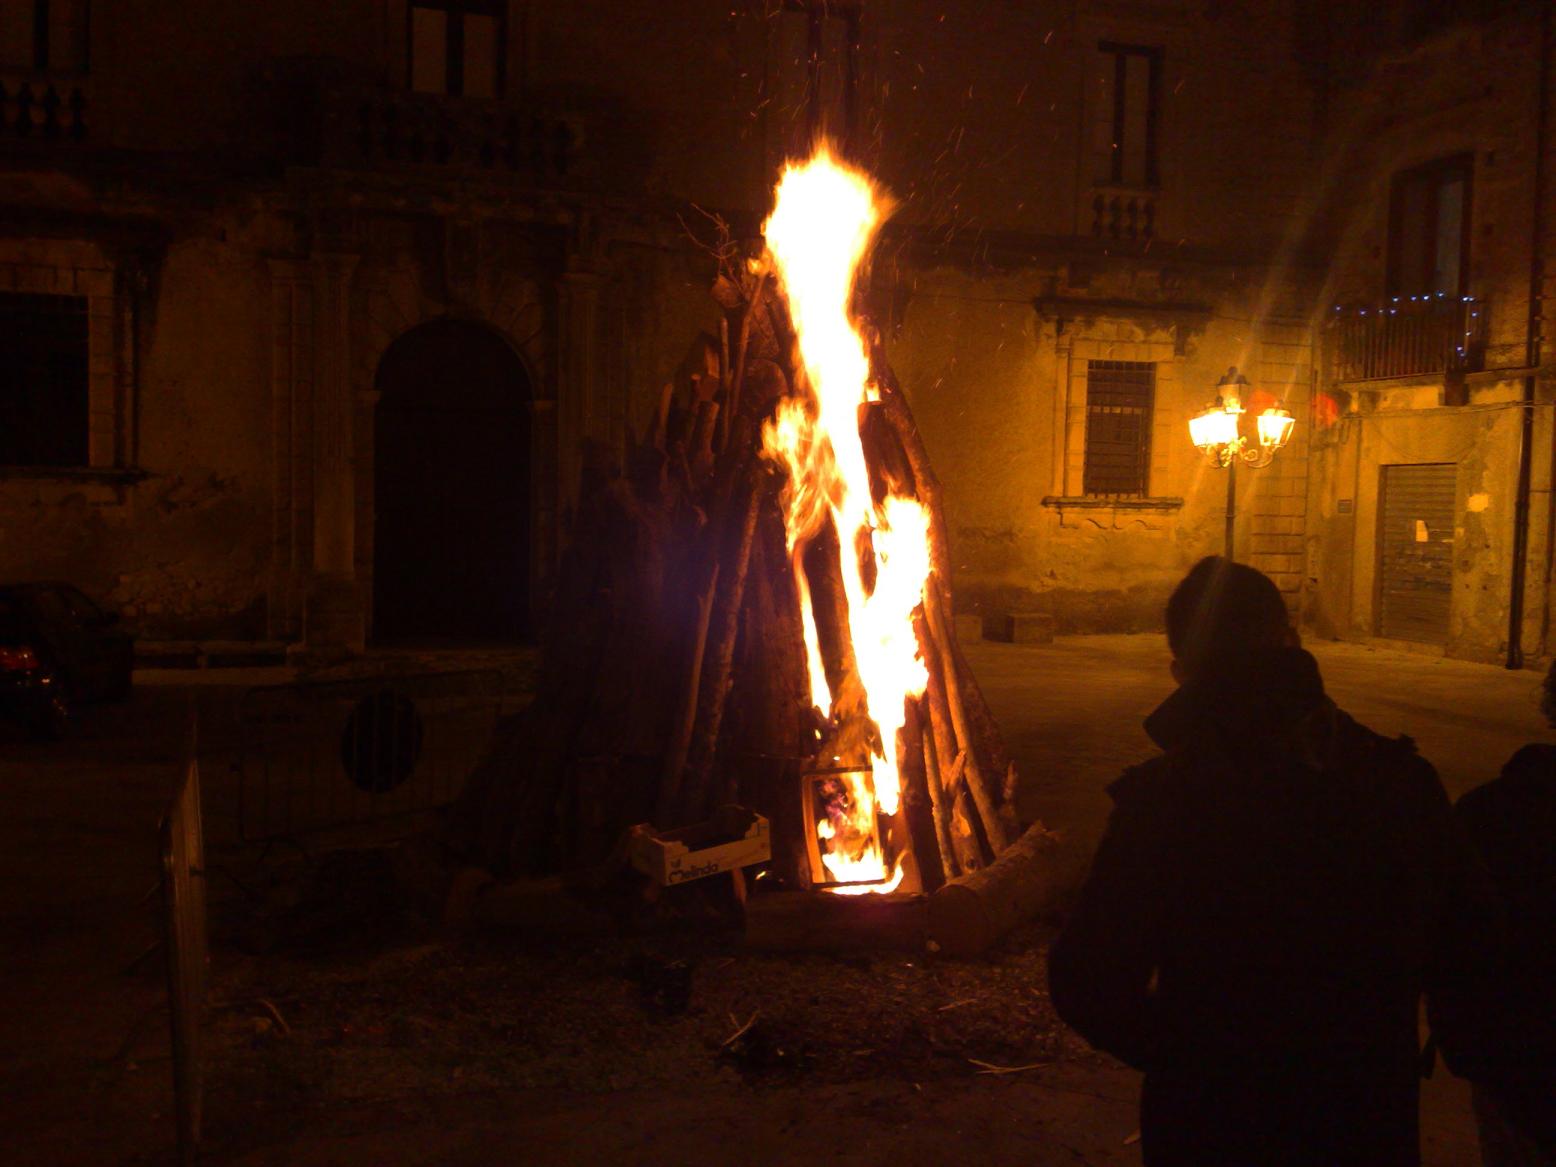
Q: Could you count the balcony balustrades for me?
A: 4